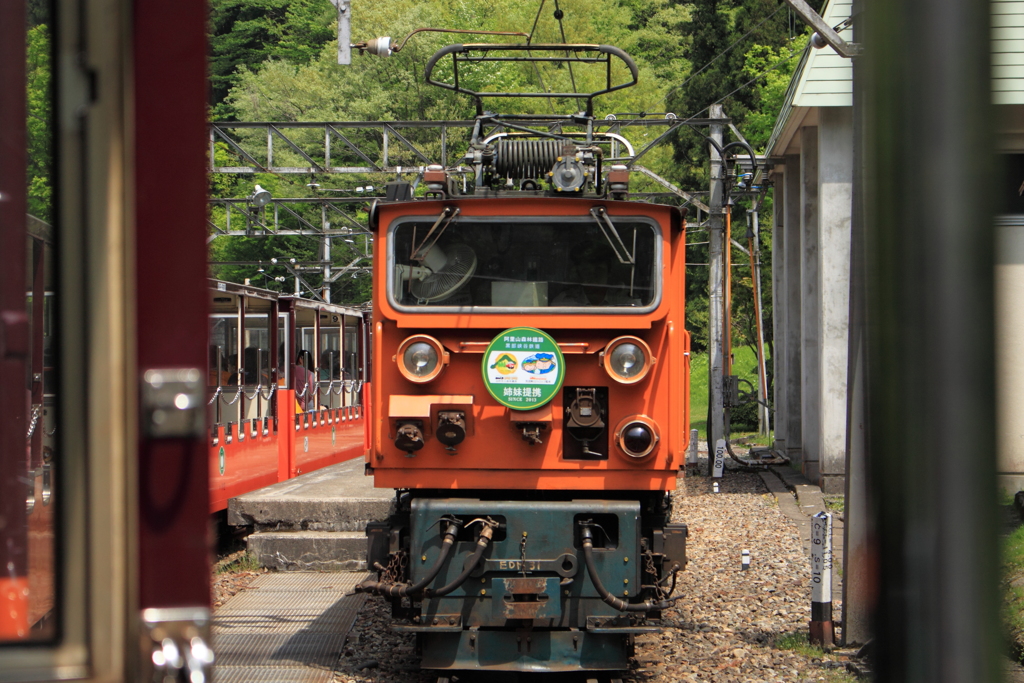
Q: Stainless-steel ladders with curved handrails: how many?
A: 0